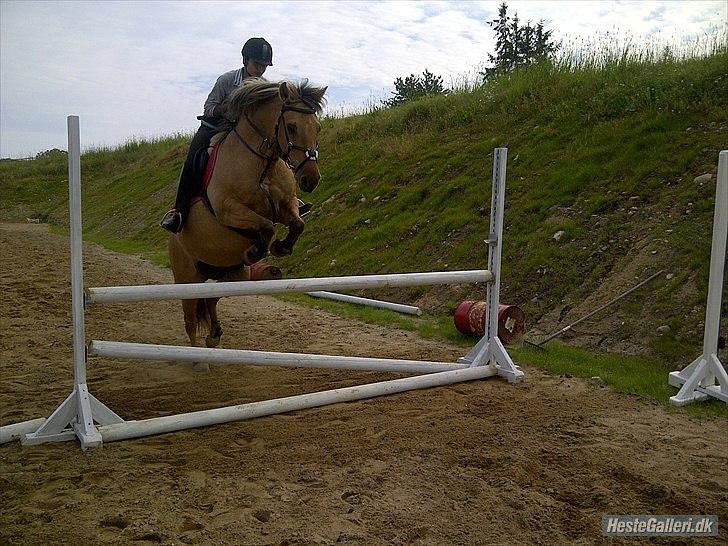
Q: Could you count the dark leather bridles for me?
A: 1